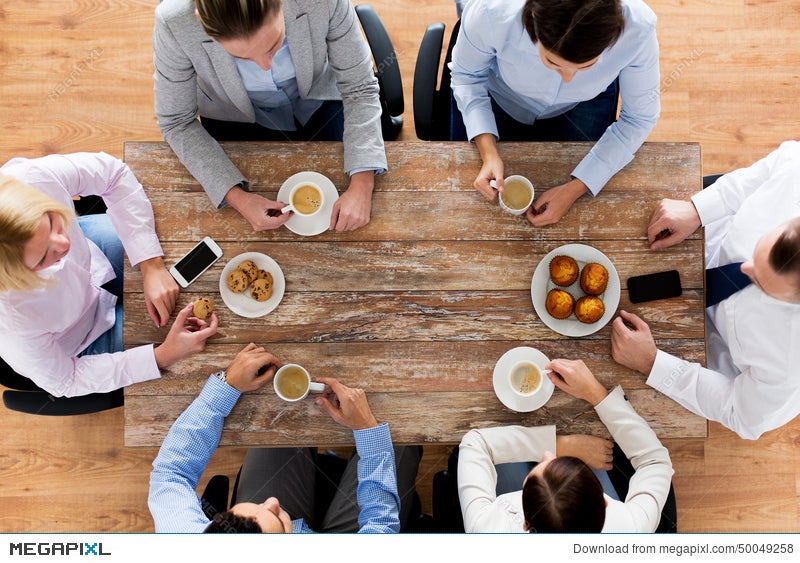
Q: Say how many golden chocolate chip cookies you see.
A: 5